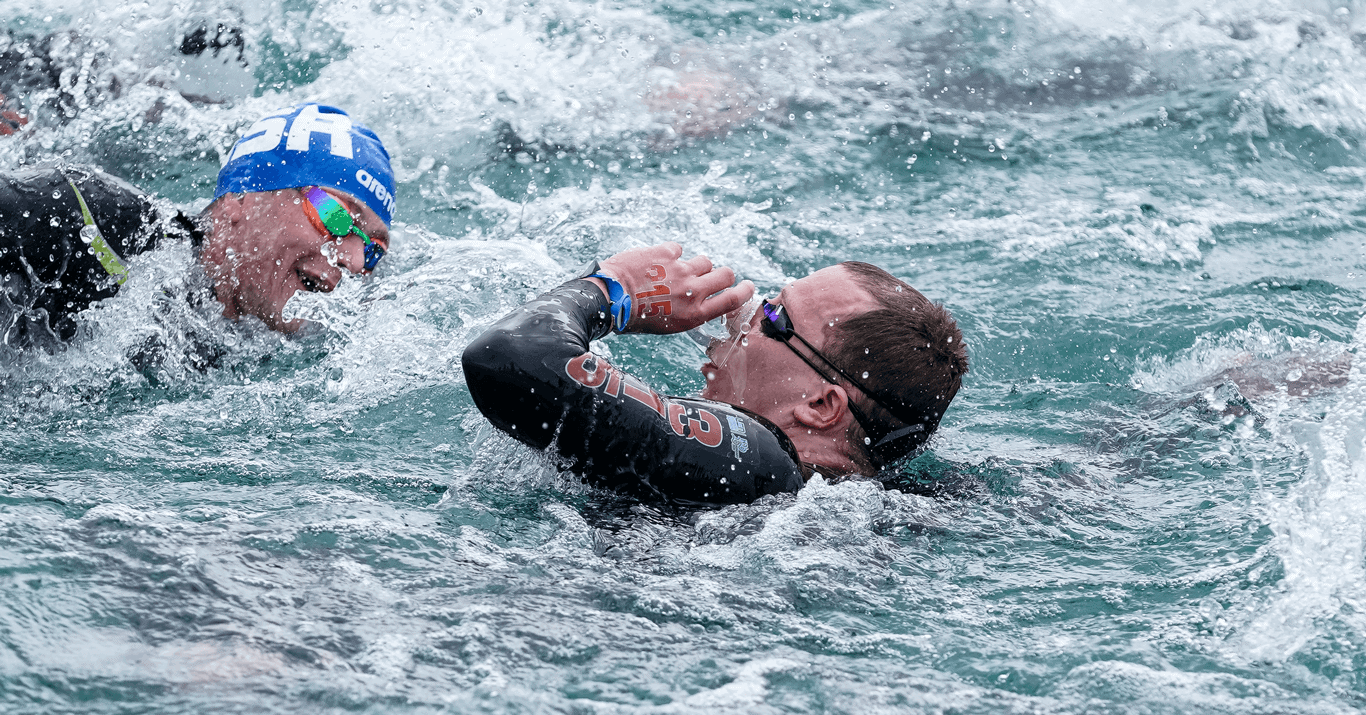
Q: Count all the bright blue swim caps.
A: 1